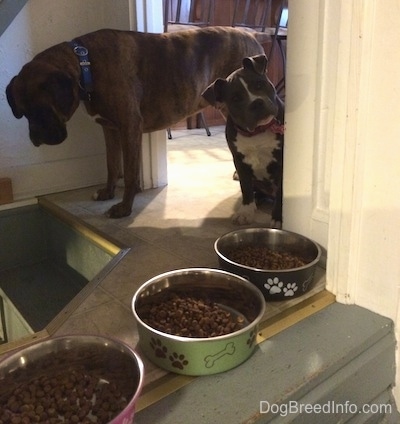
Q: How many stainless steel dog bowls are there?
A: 3